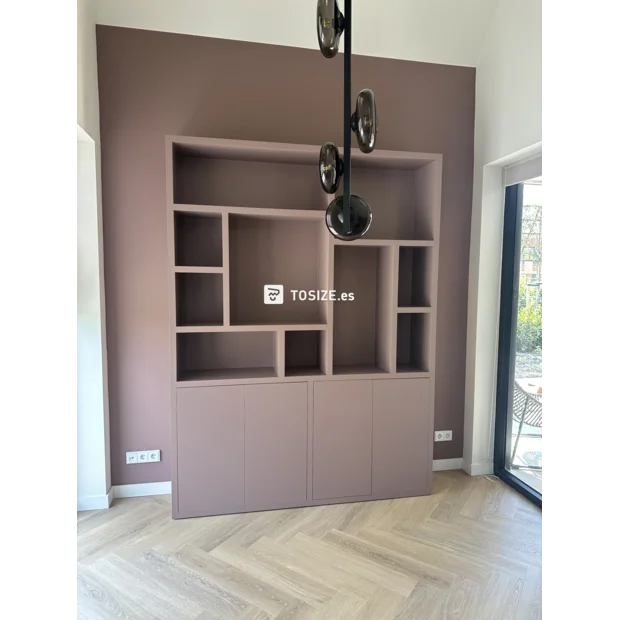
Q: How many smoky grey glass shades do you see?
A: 4